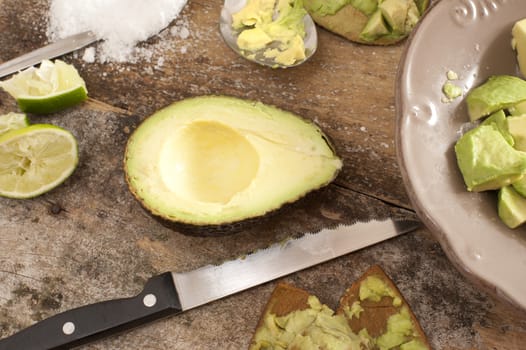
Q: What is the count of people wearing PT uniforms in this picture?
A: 0